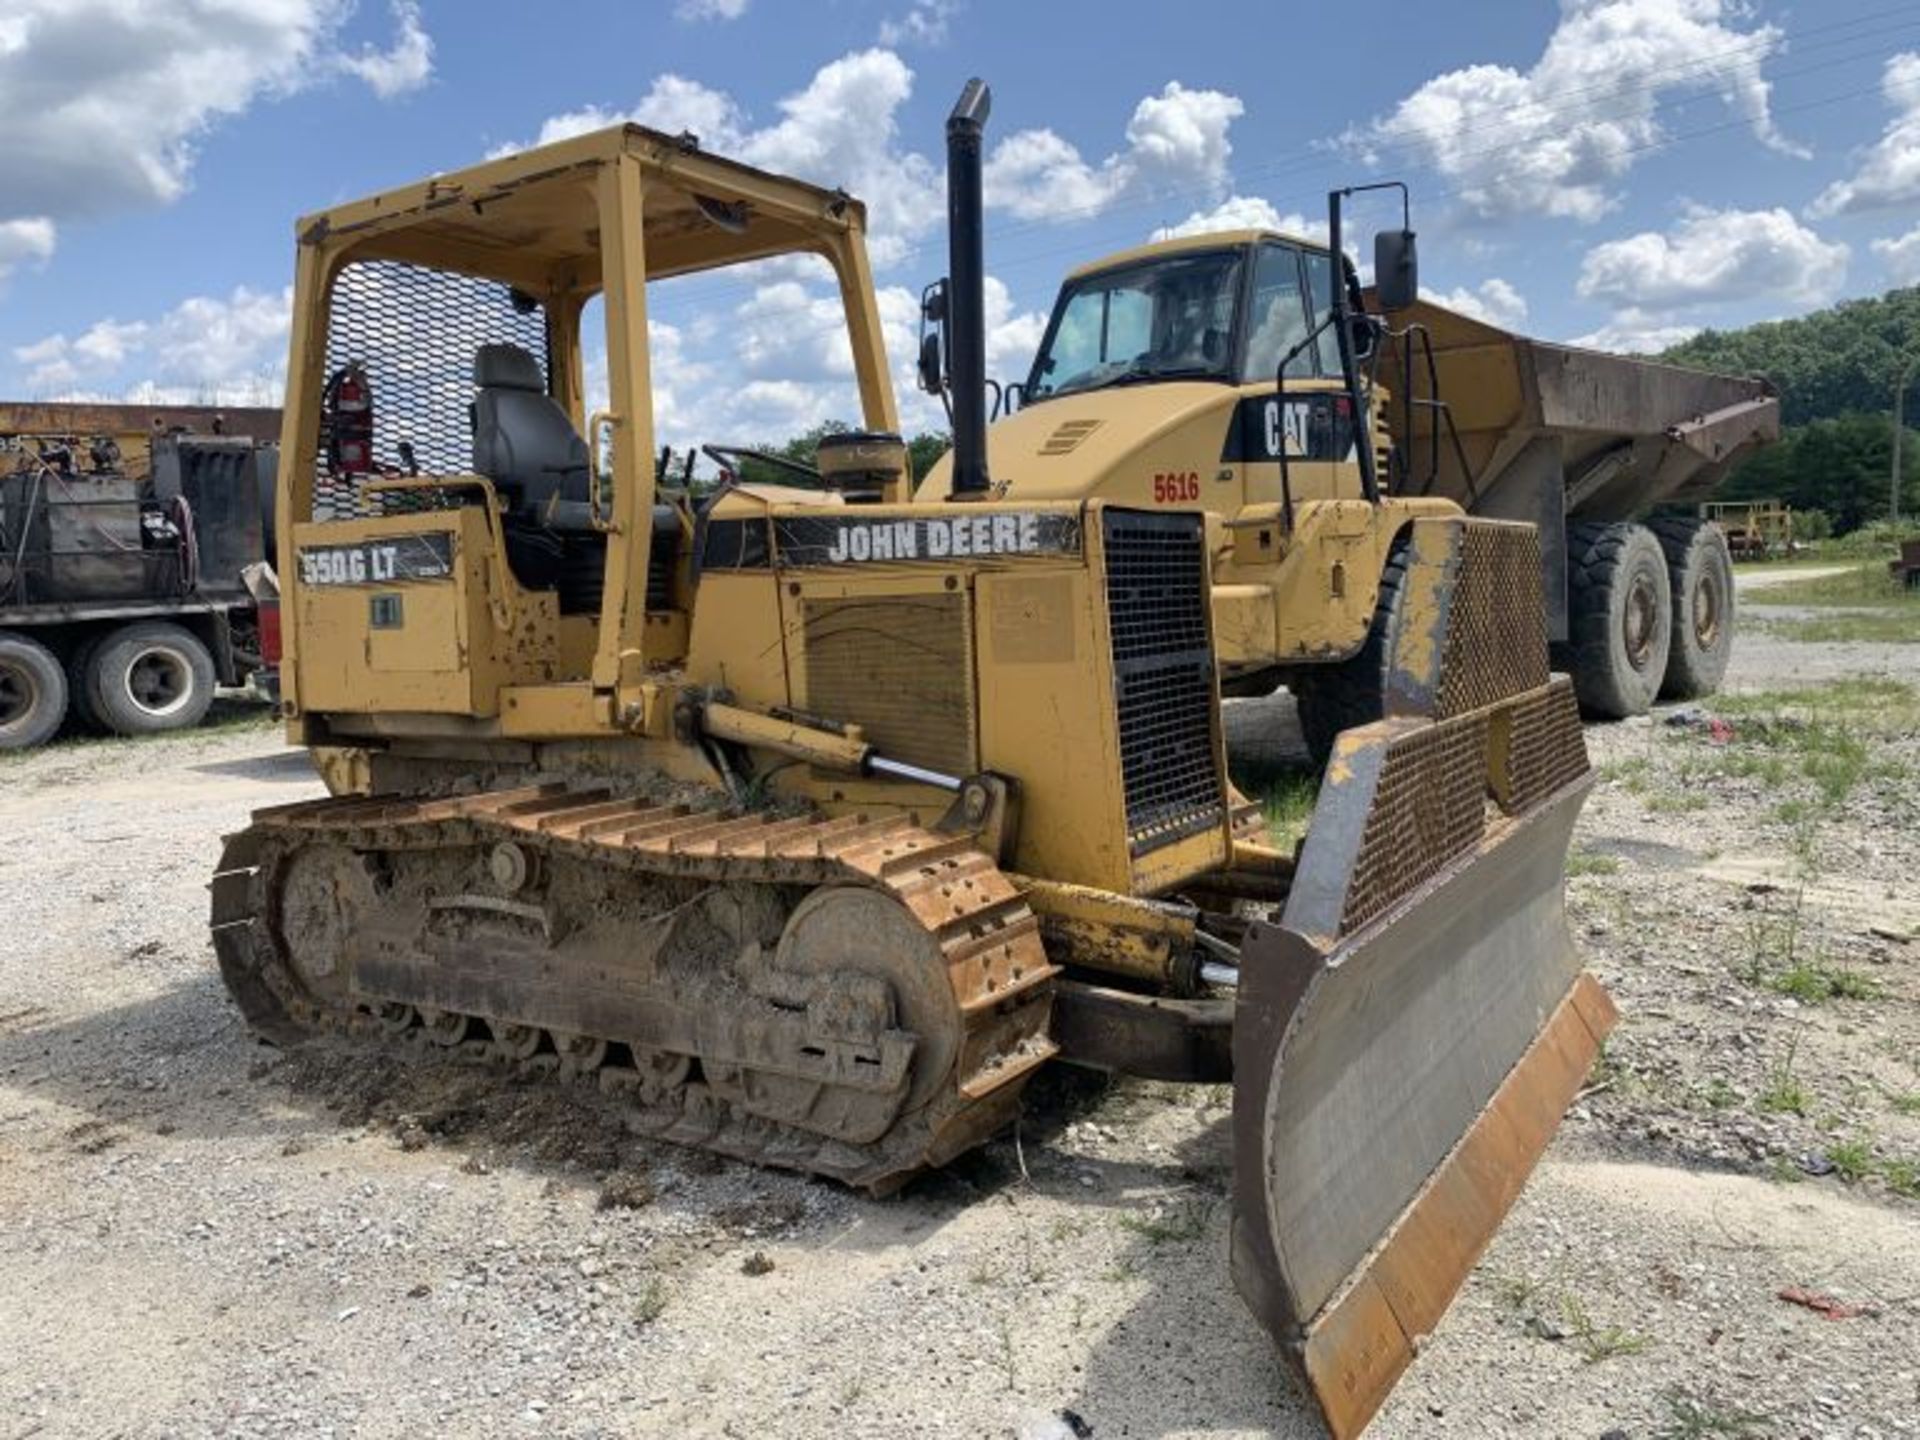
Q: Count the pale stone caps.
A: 0